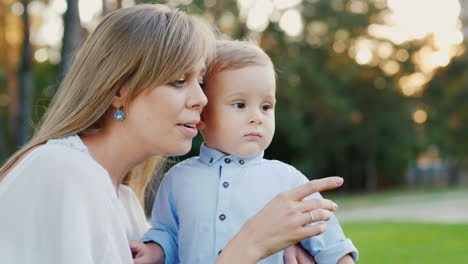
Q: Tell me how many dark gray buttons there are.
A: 6